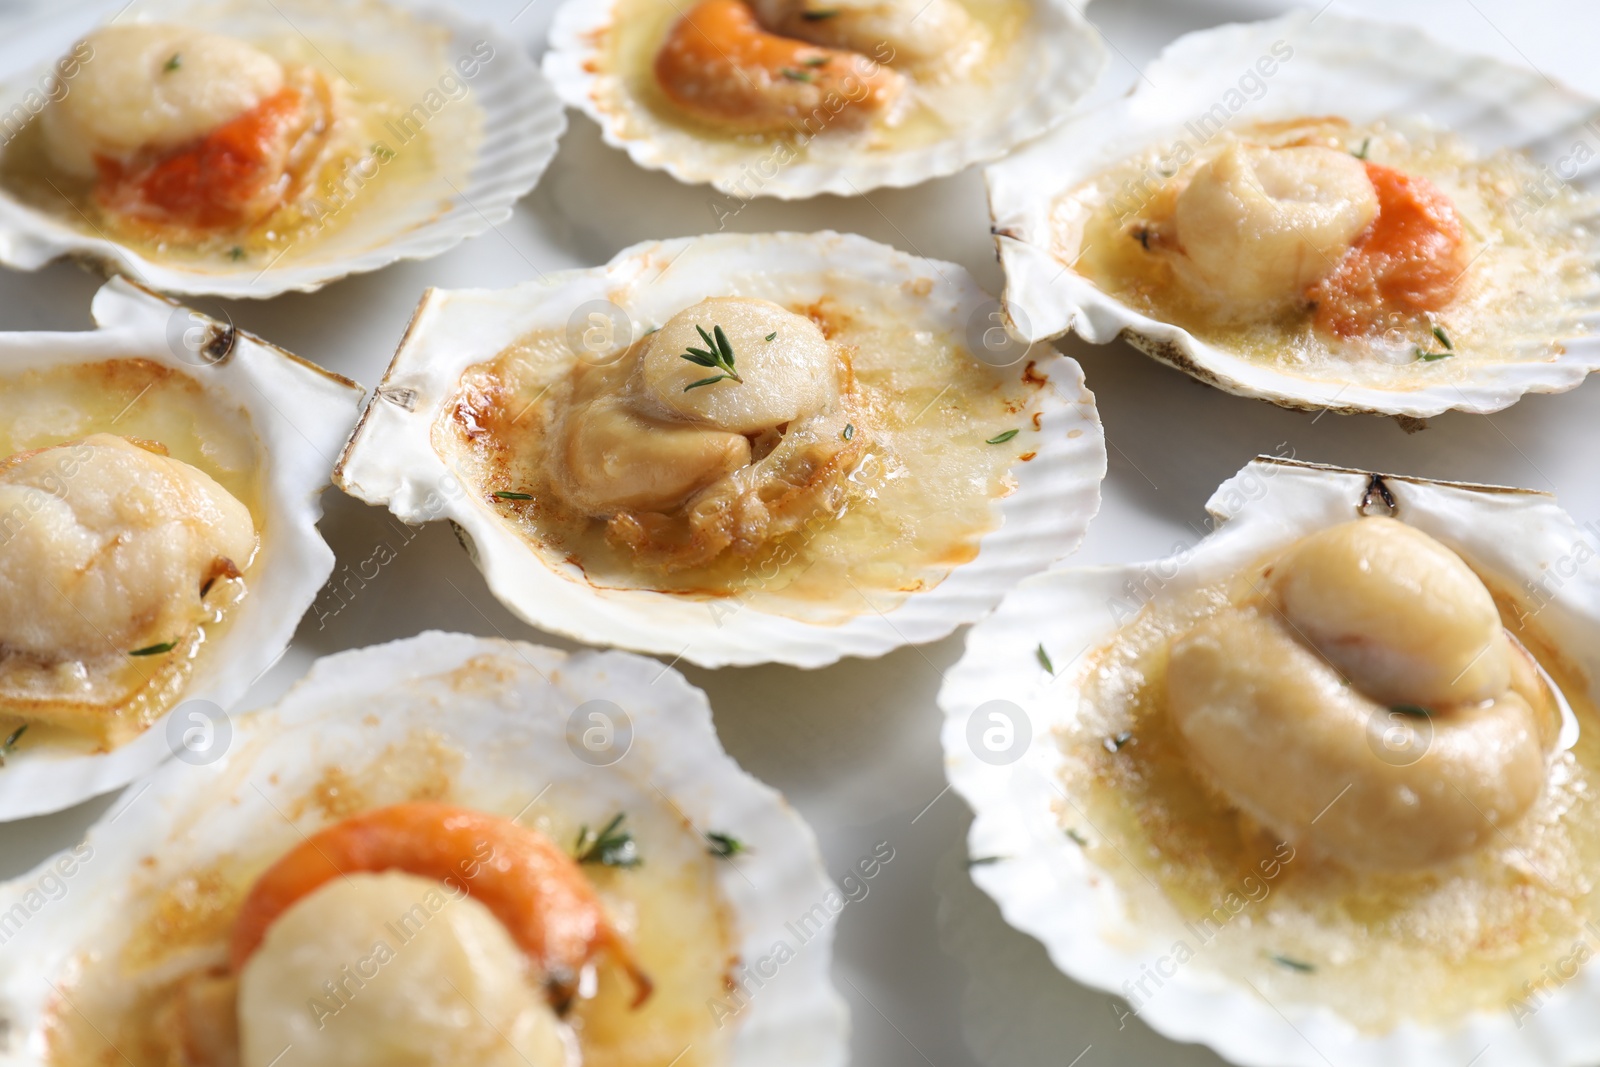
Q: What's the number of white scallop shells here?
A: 7